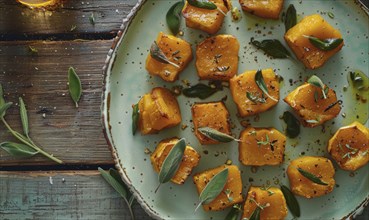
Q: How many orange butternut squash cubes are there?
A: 15